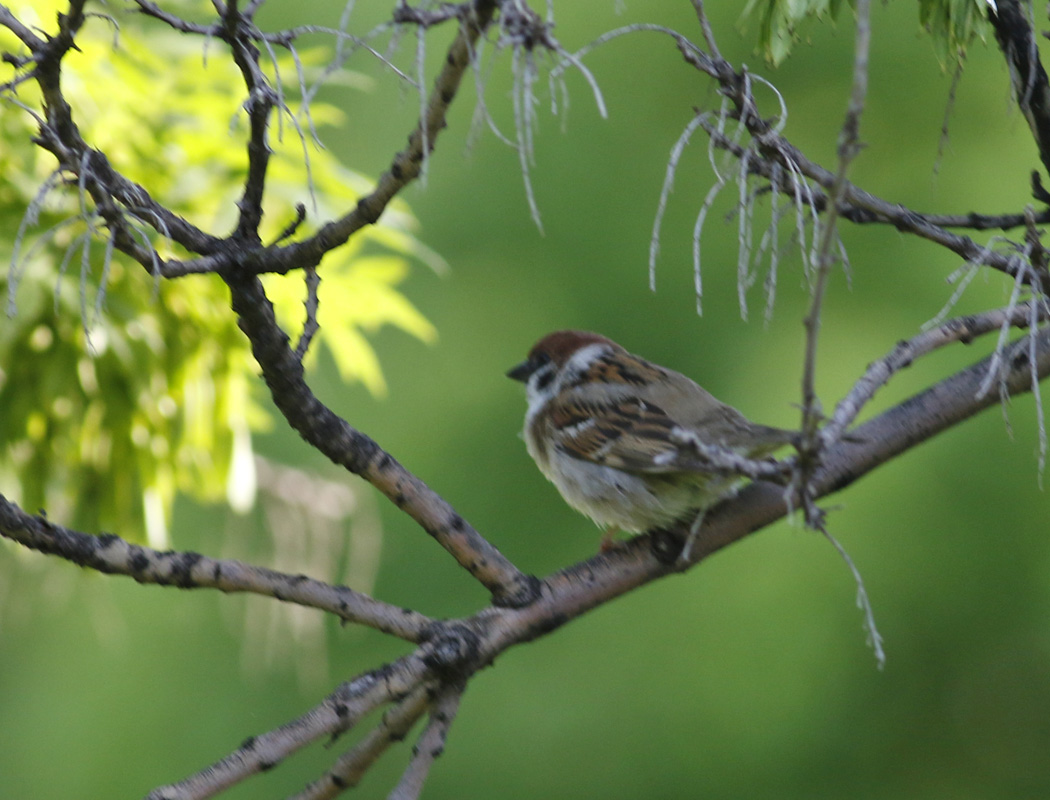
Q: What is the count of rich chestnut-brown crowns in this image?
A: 1